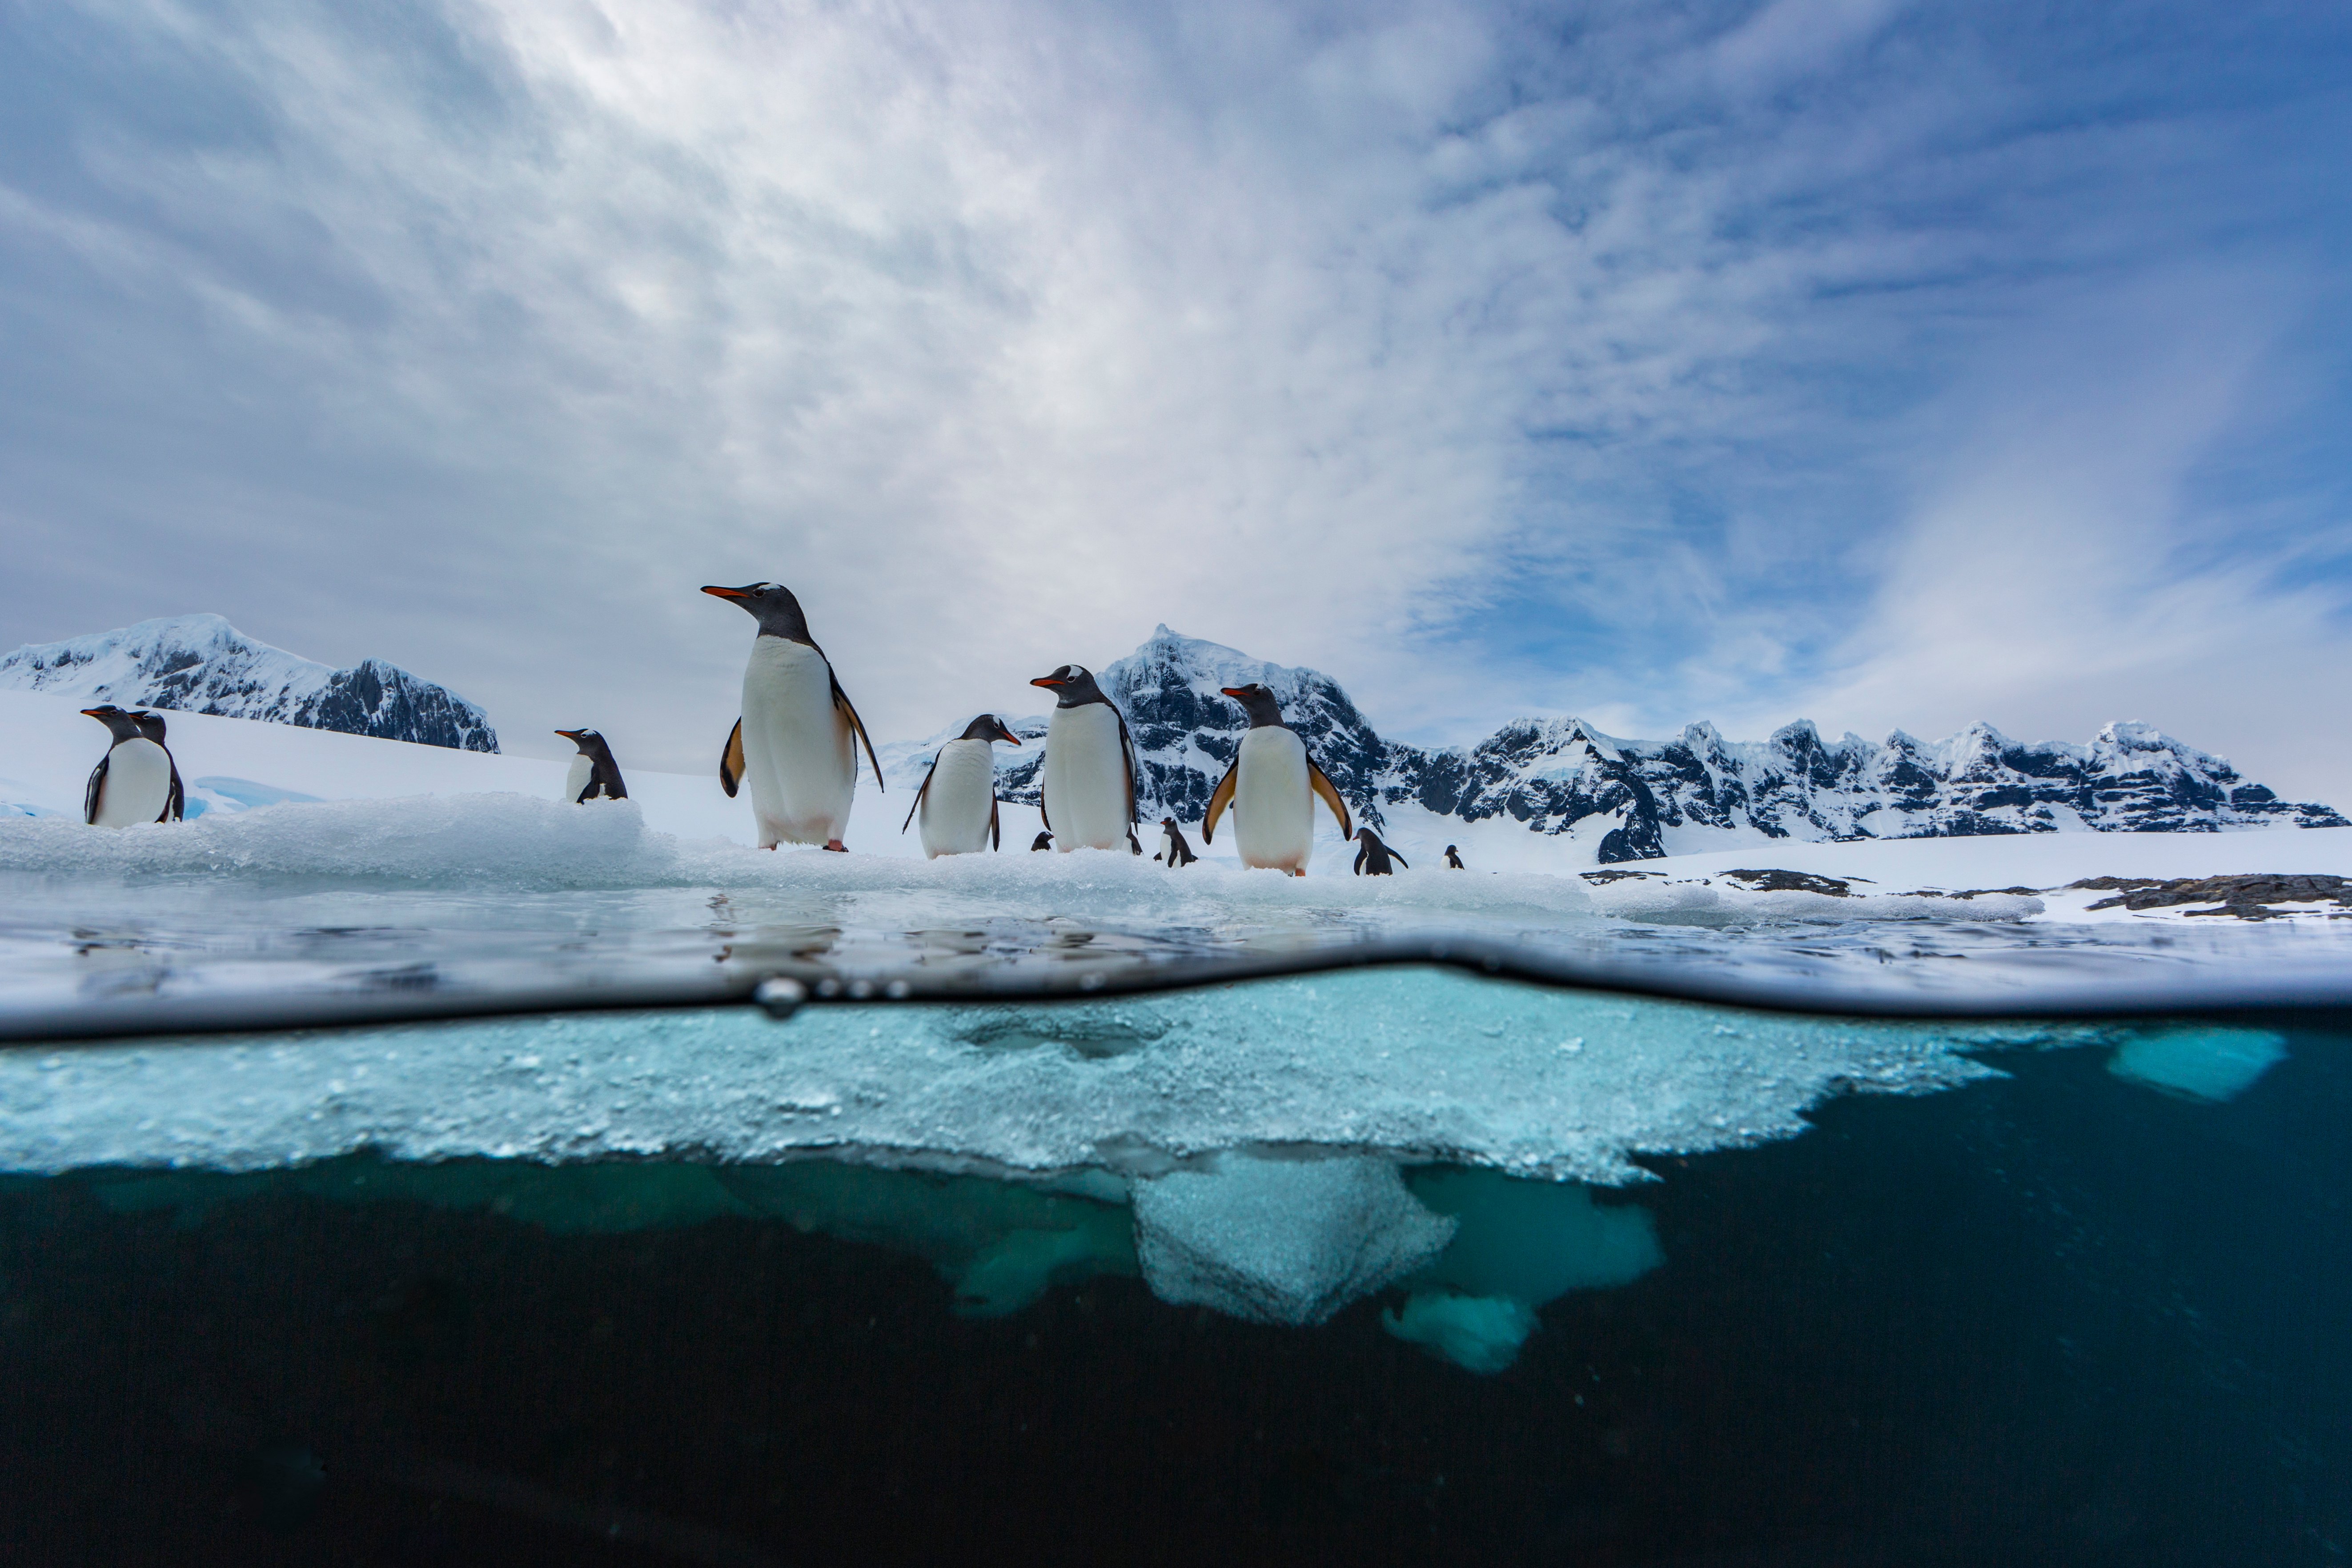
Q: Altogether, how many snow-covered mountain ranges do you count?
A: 2